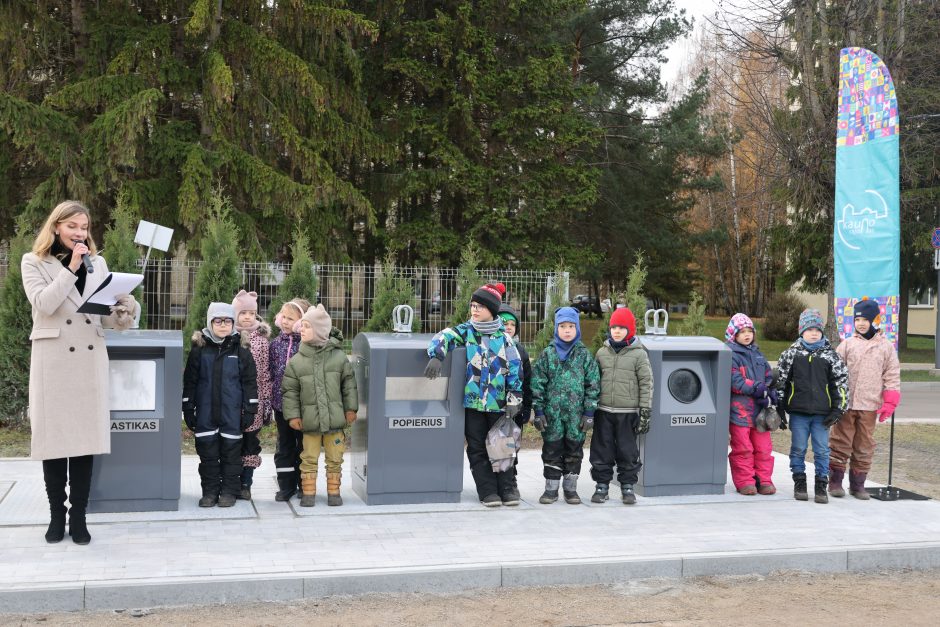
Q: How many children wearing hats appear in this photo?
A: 10